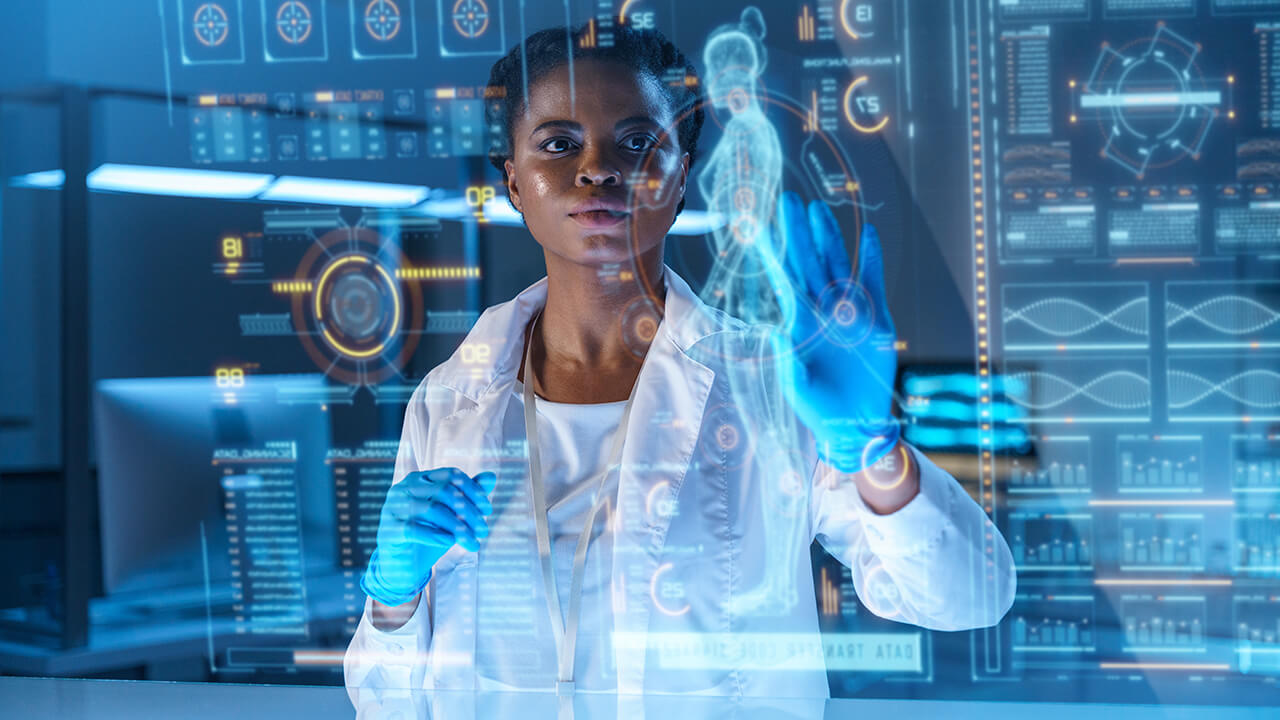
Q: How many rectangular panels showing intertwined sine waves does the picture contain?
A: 4